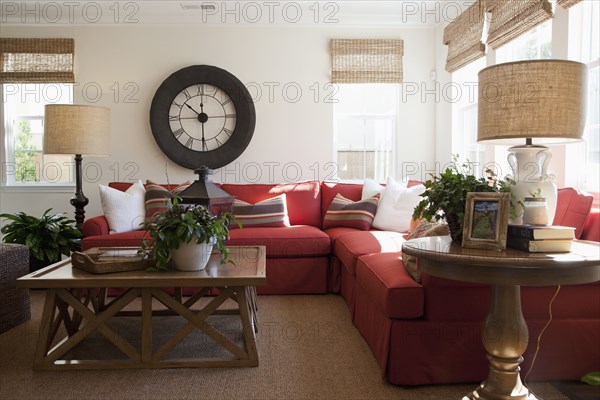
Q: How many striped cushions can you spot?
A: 3